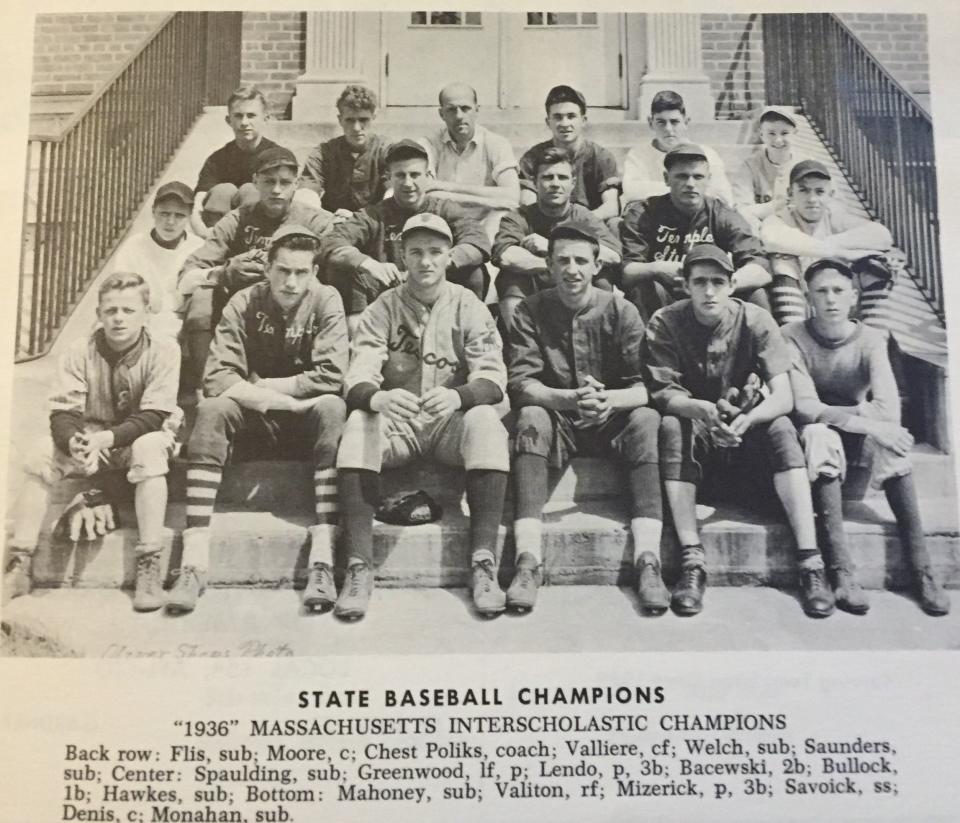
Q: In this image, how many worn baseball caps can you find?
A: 12